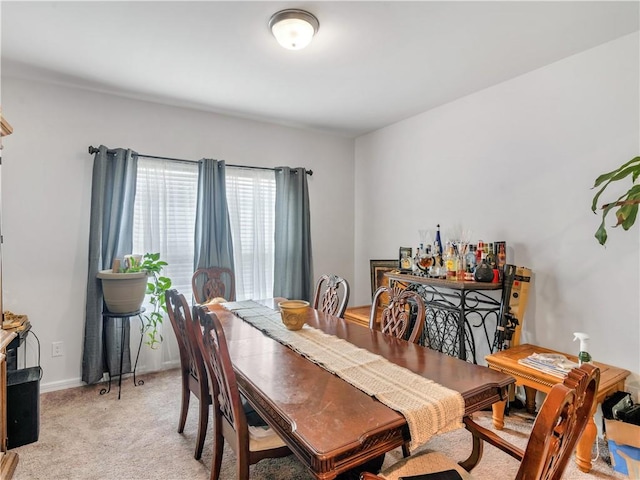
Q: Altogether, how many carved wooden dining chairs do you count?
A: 6